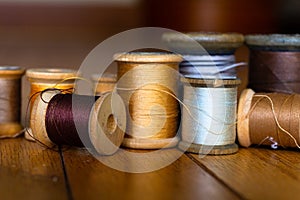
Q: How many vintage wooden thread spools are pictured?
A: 9